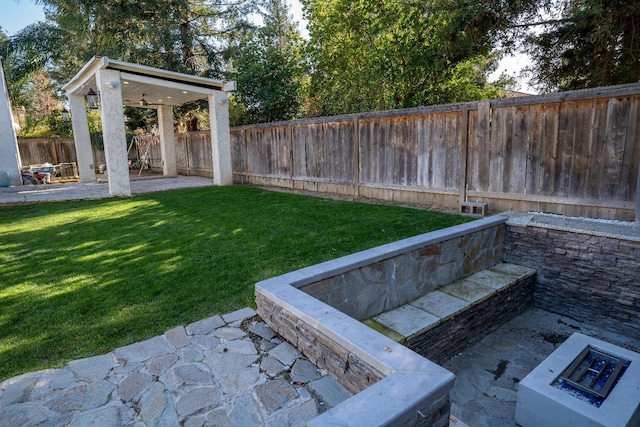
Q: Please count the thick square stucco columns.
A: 4